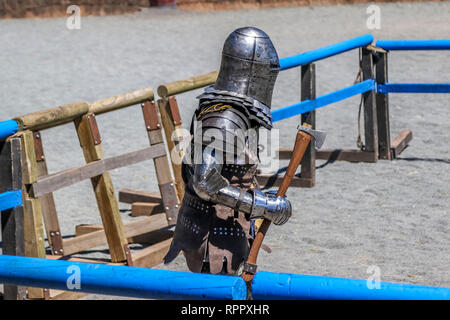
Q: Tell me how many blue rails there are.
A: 8